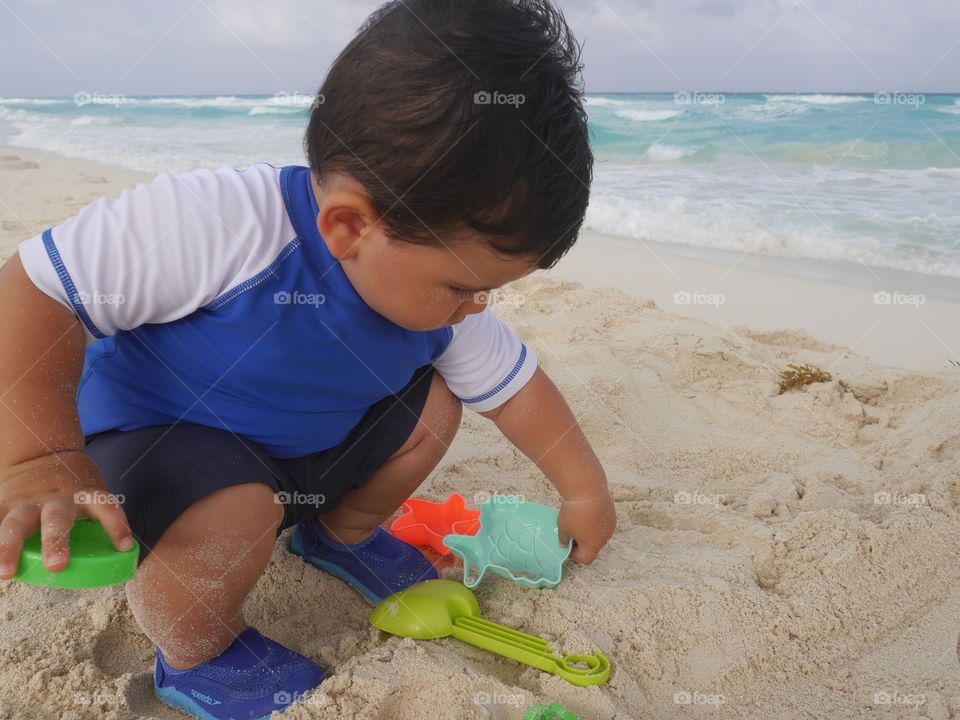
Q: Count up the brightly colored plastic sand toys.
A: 5